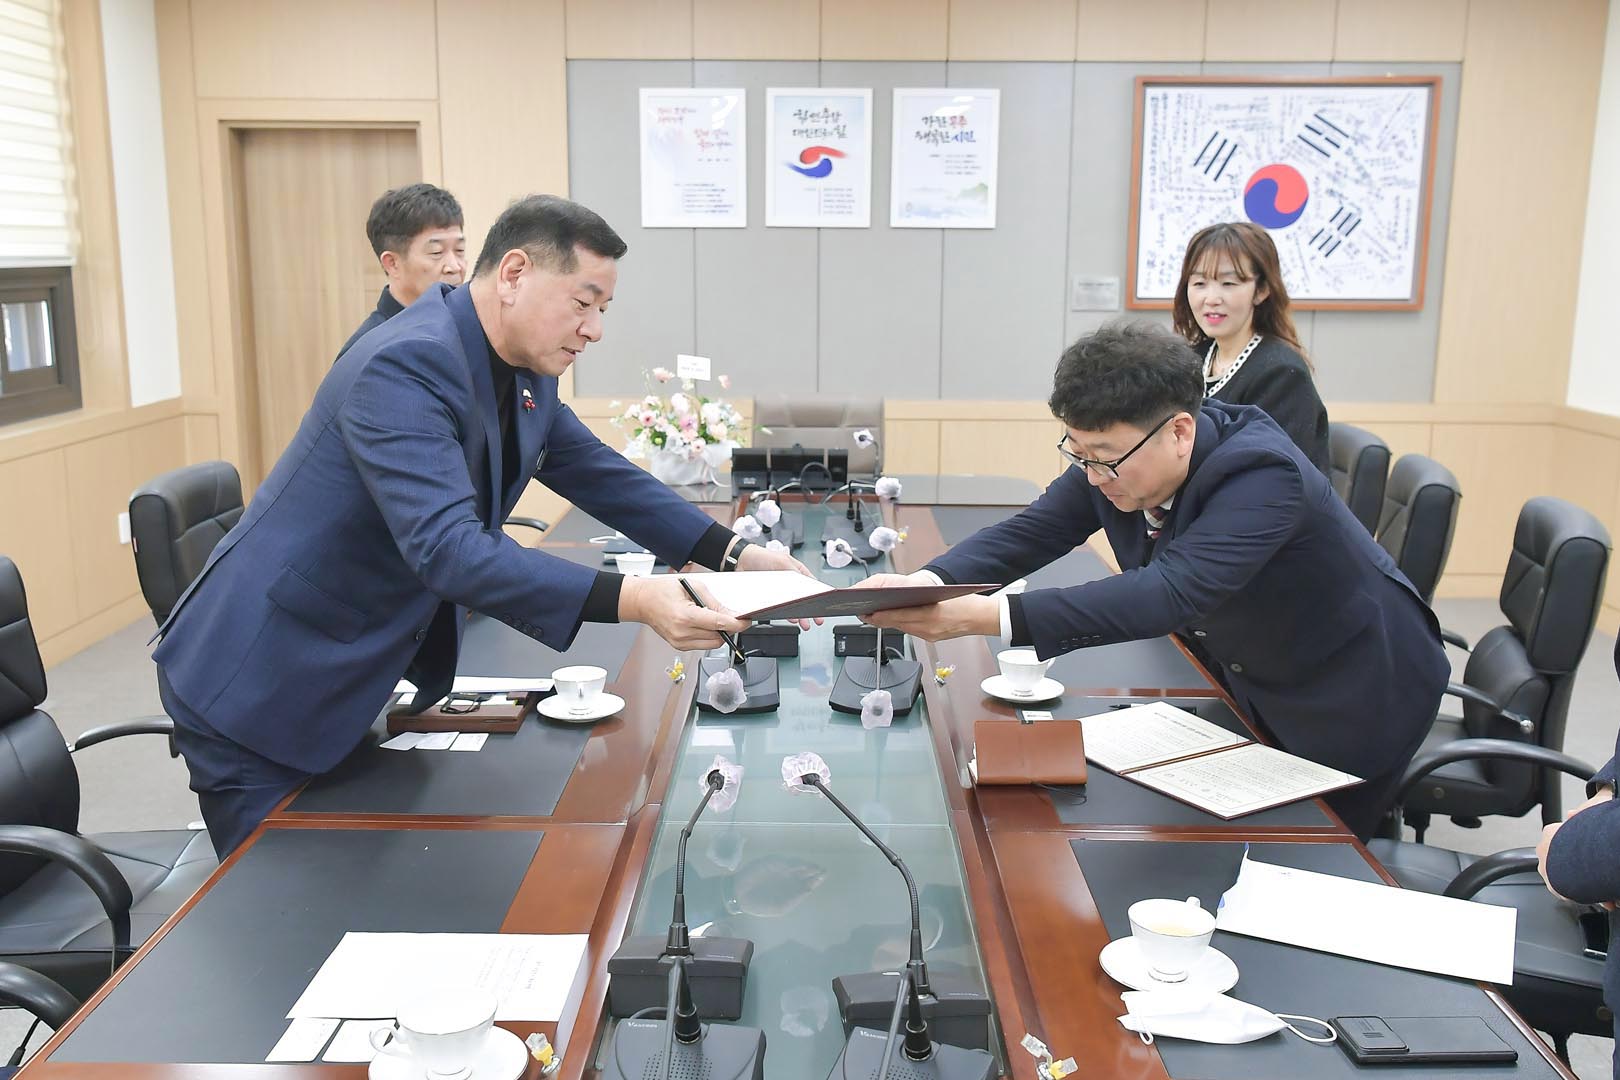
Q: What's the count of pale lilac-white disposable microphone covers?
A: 11